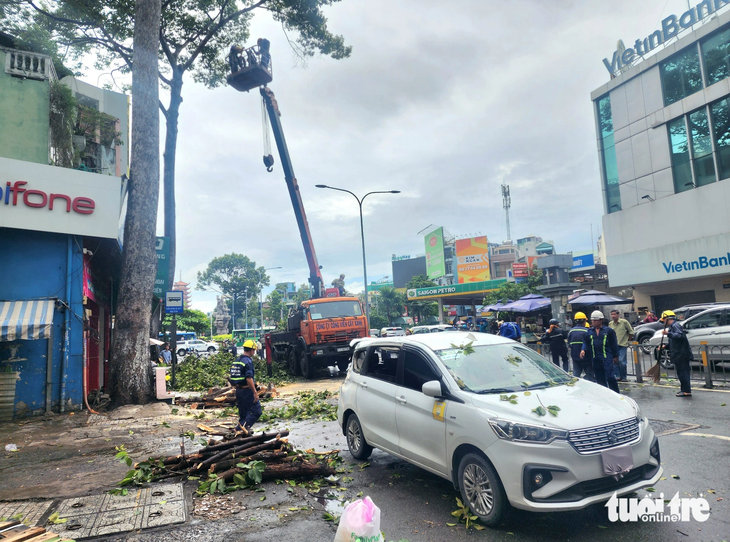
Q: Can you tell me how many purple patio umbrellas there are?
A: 3